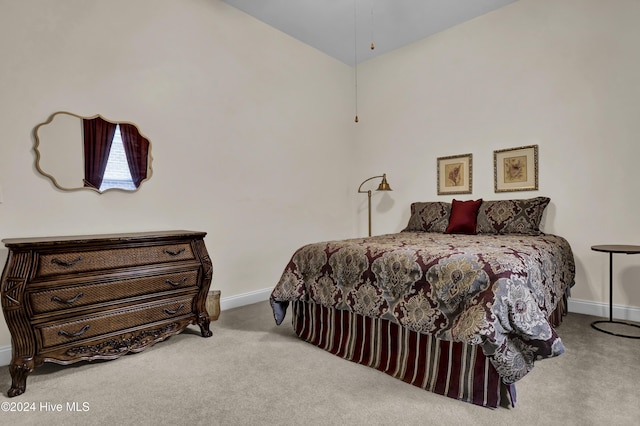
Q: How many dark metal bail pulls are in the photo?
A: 6